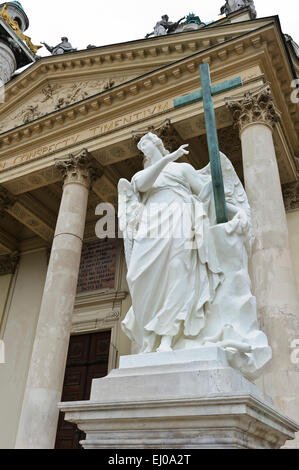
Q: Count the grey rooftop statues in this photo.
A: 3